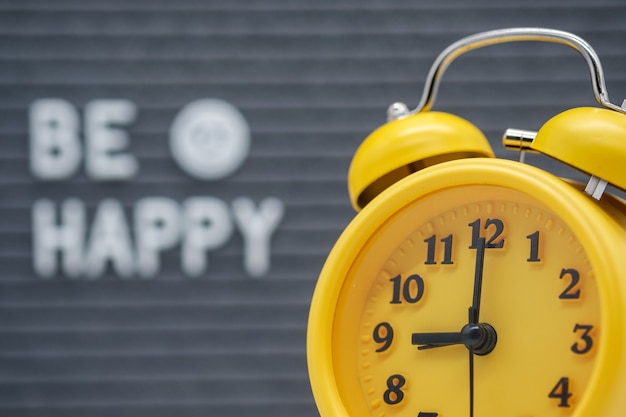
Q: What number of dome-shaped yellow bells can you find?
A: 2